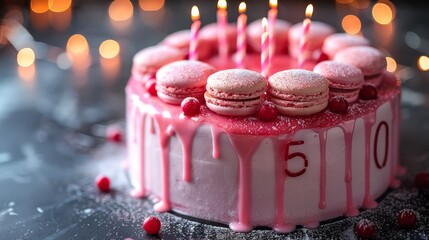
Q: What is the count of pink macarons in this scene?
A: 11